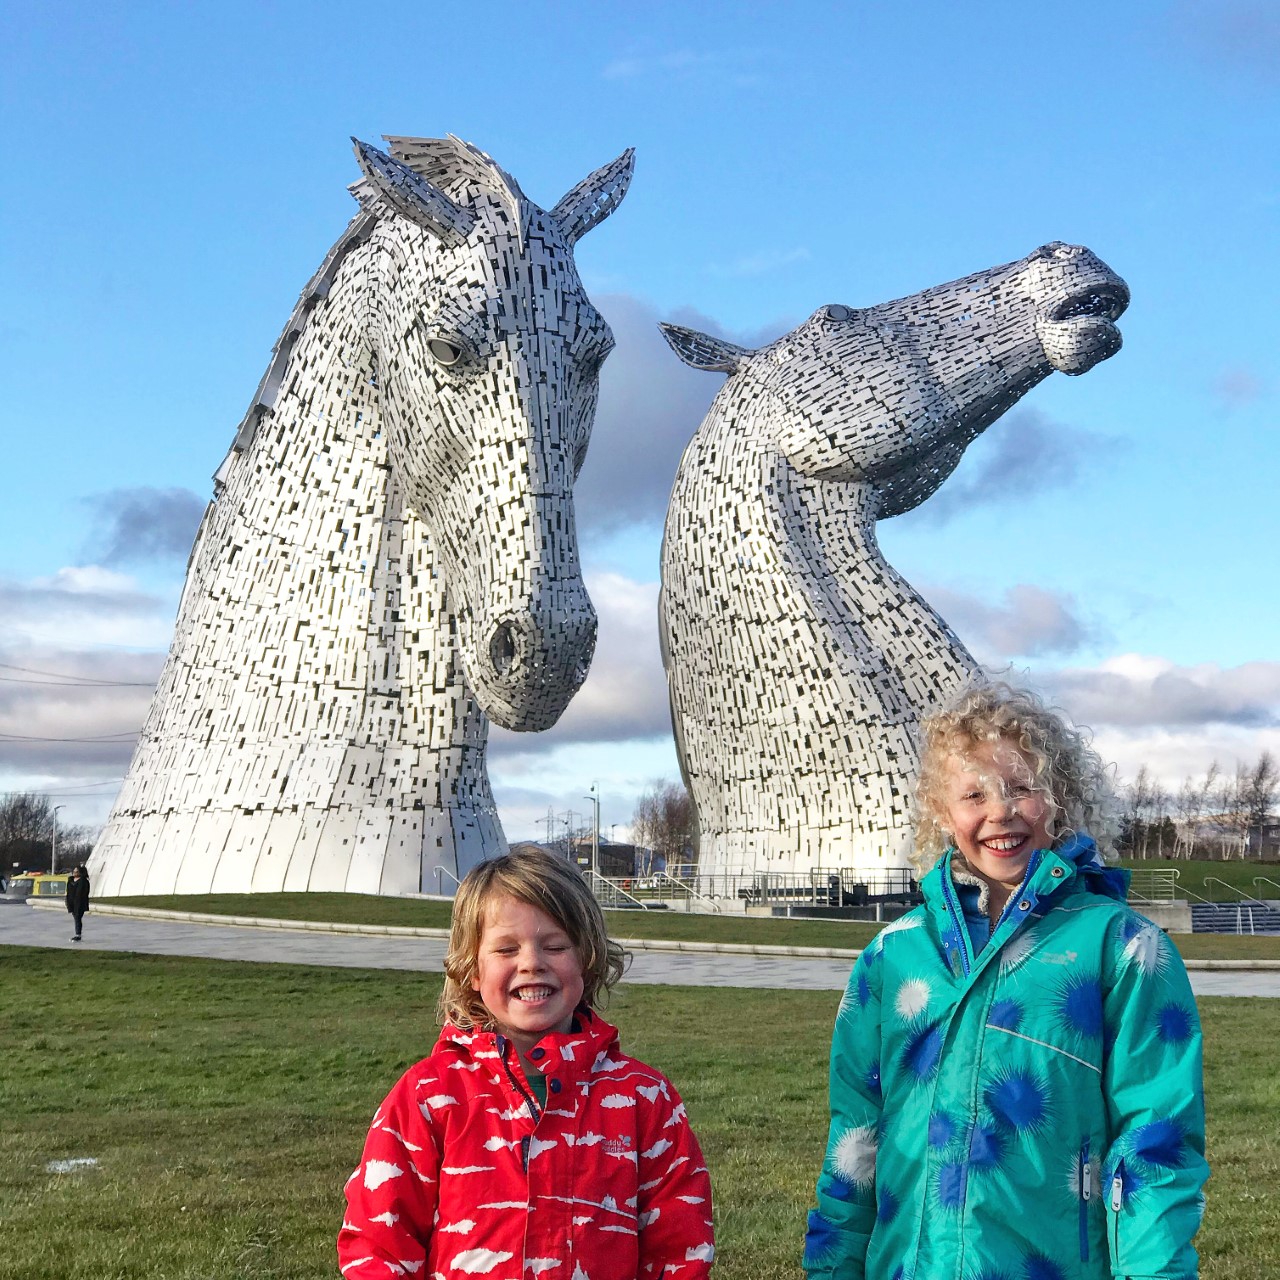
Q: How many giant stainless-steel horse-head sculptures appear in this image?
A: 2